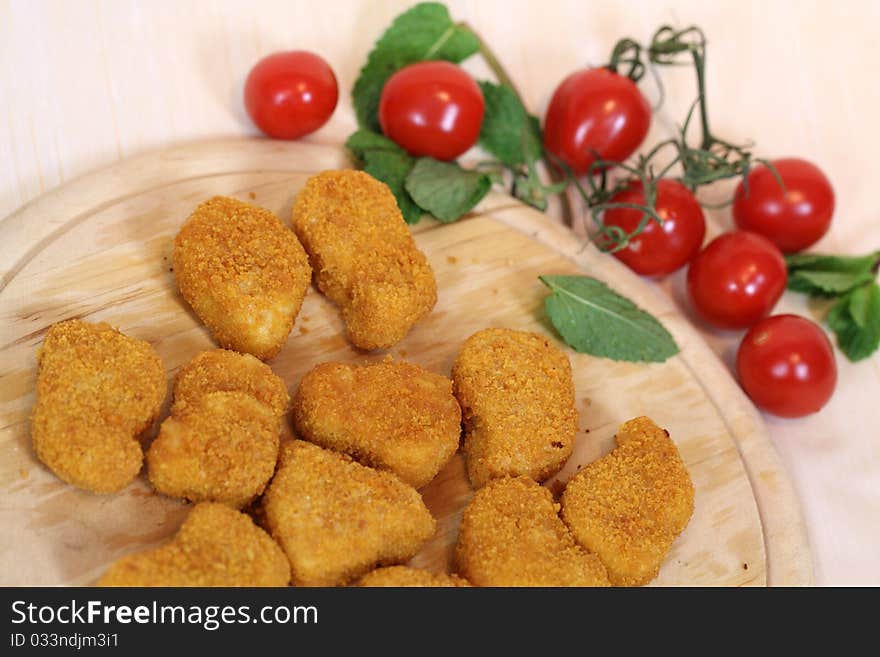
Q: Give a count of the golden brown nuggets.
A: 11